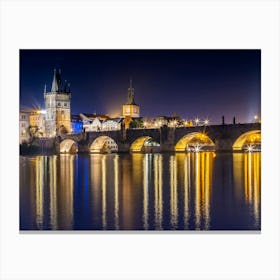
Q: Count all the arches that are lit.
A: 5